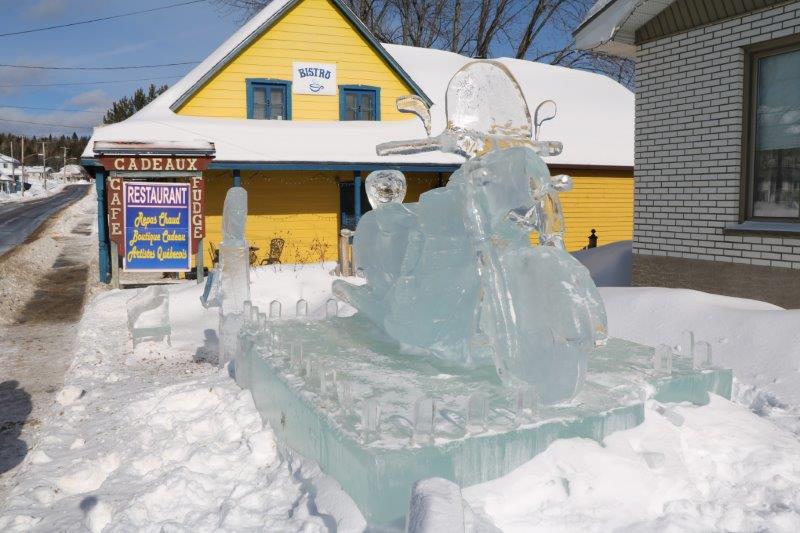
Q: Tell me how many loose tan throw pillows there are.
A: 0